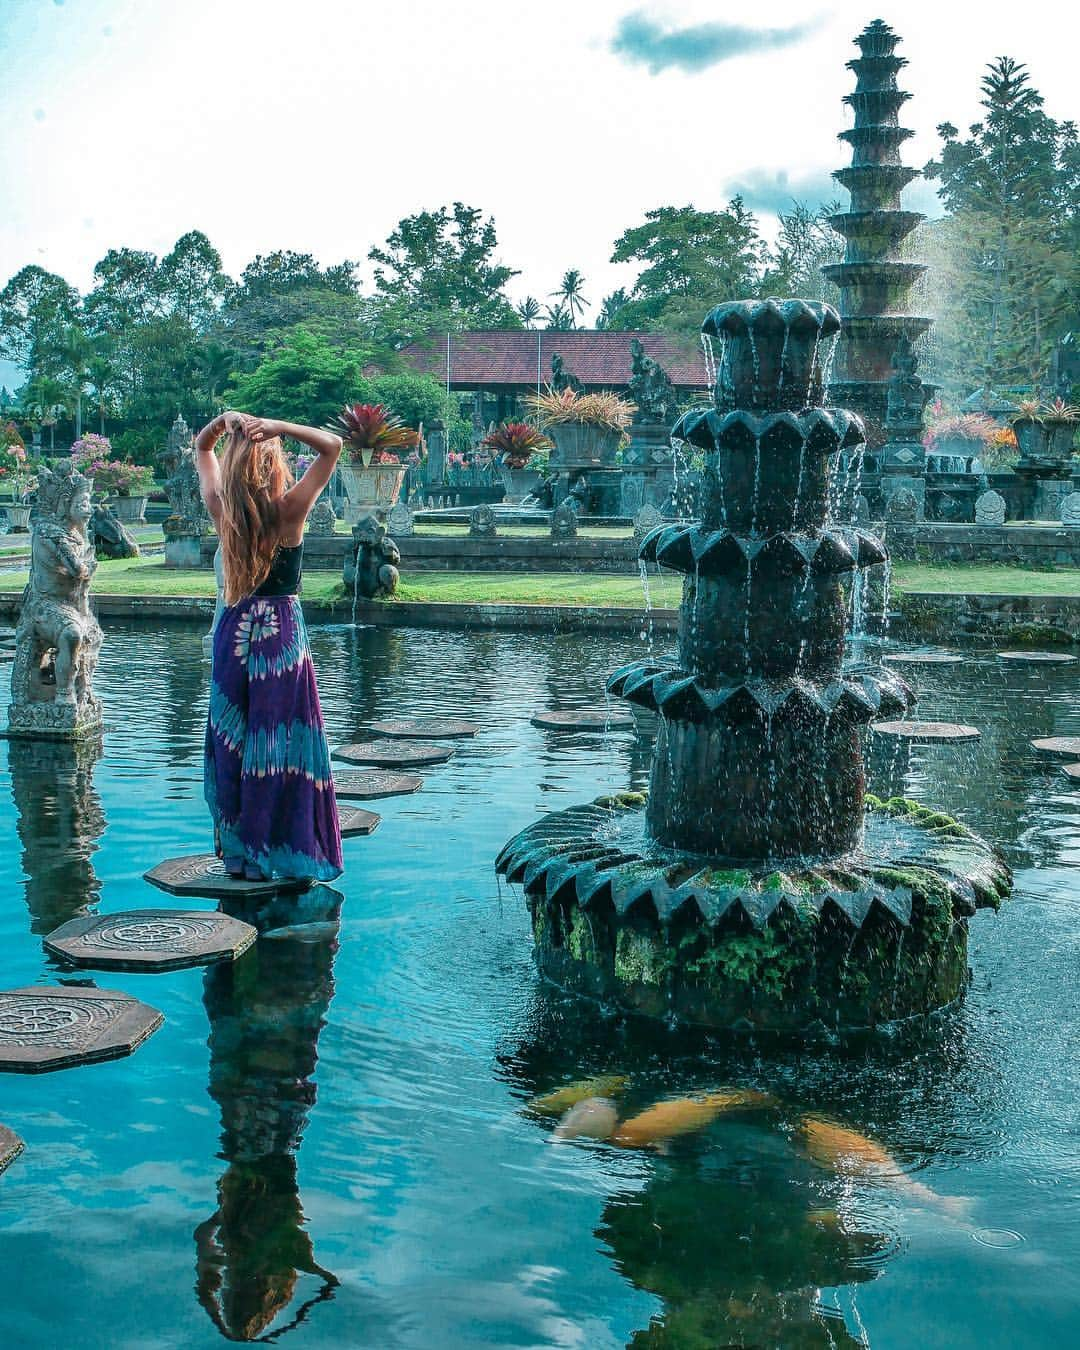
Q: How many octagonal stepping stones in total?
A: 14